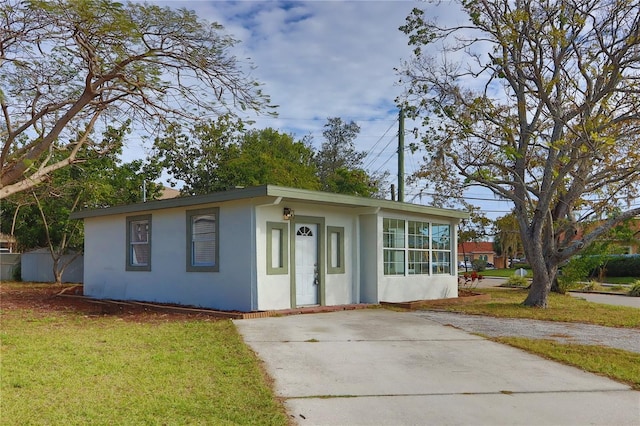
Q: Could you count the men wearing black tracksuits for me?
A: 0